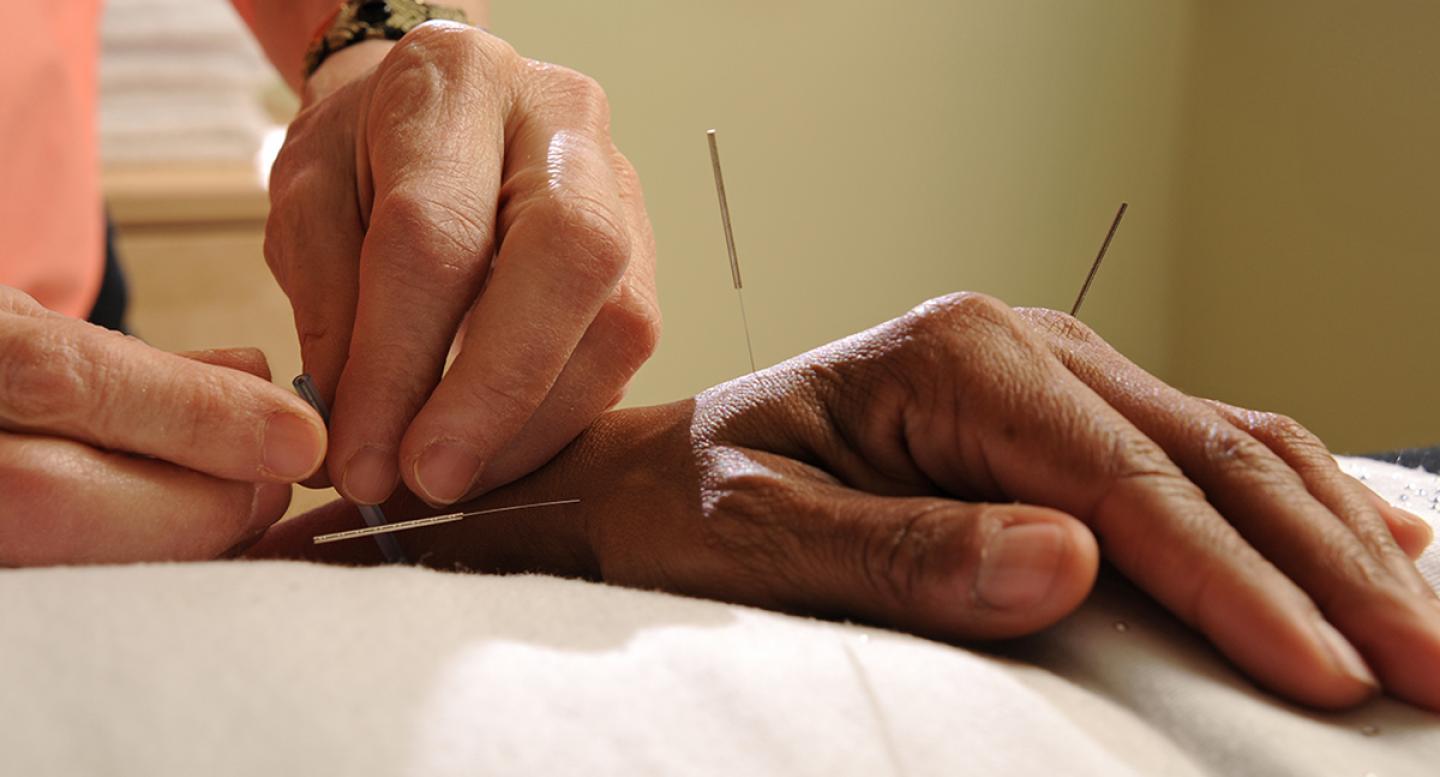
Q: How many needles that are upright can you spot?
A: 2